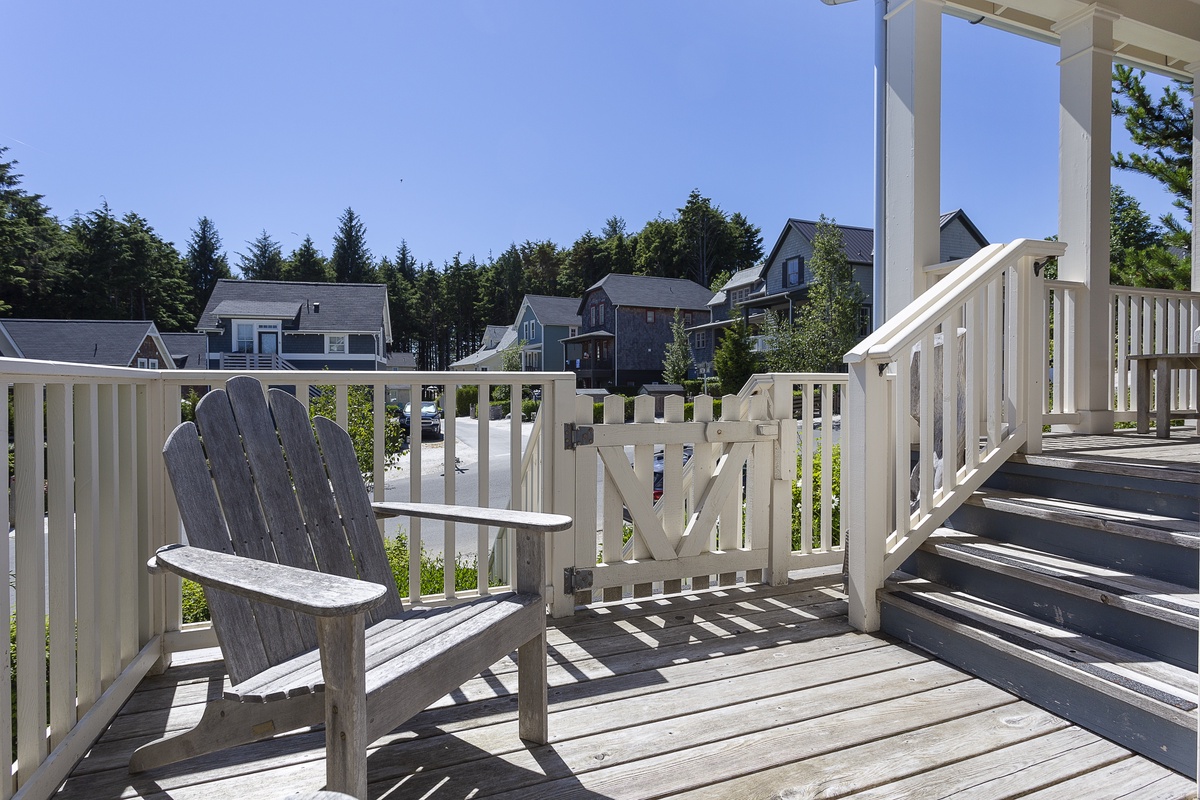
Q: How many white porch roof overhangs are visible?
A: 1